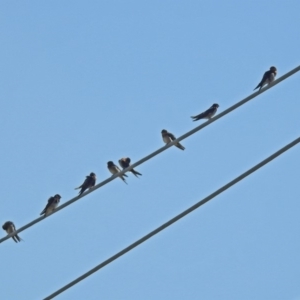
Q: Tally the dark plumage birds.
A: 8